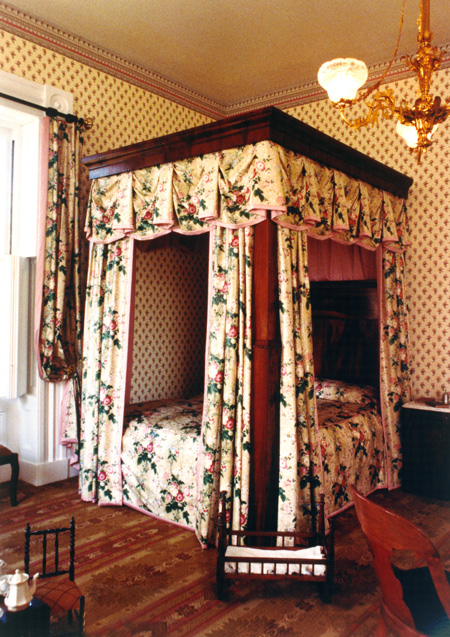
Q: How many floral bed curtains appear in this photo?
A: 4